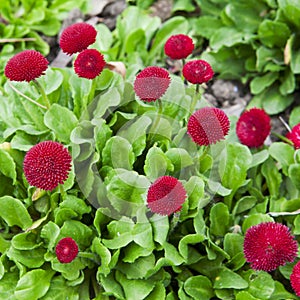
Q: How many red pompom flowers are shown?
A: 14